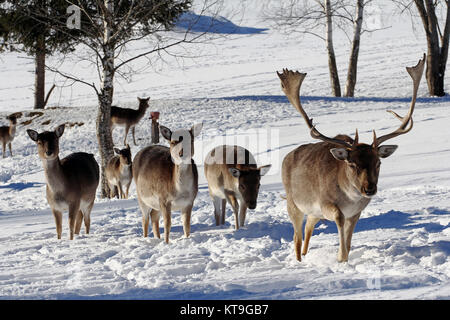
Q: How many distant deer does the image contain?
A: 3